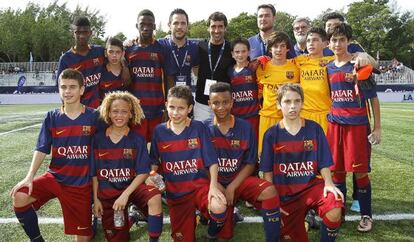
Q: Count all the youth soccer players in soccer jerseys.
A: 12